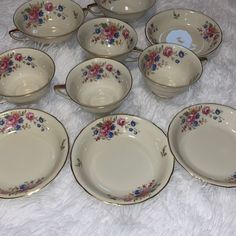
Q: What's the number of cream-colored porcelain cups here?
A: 6